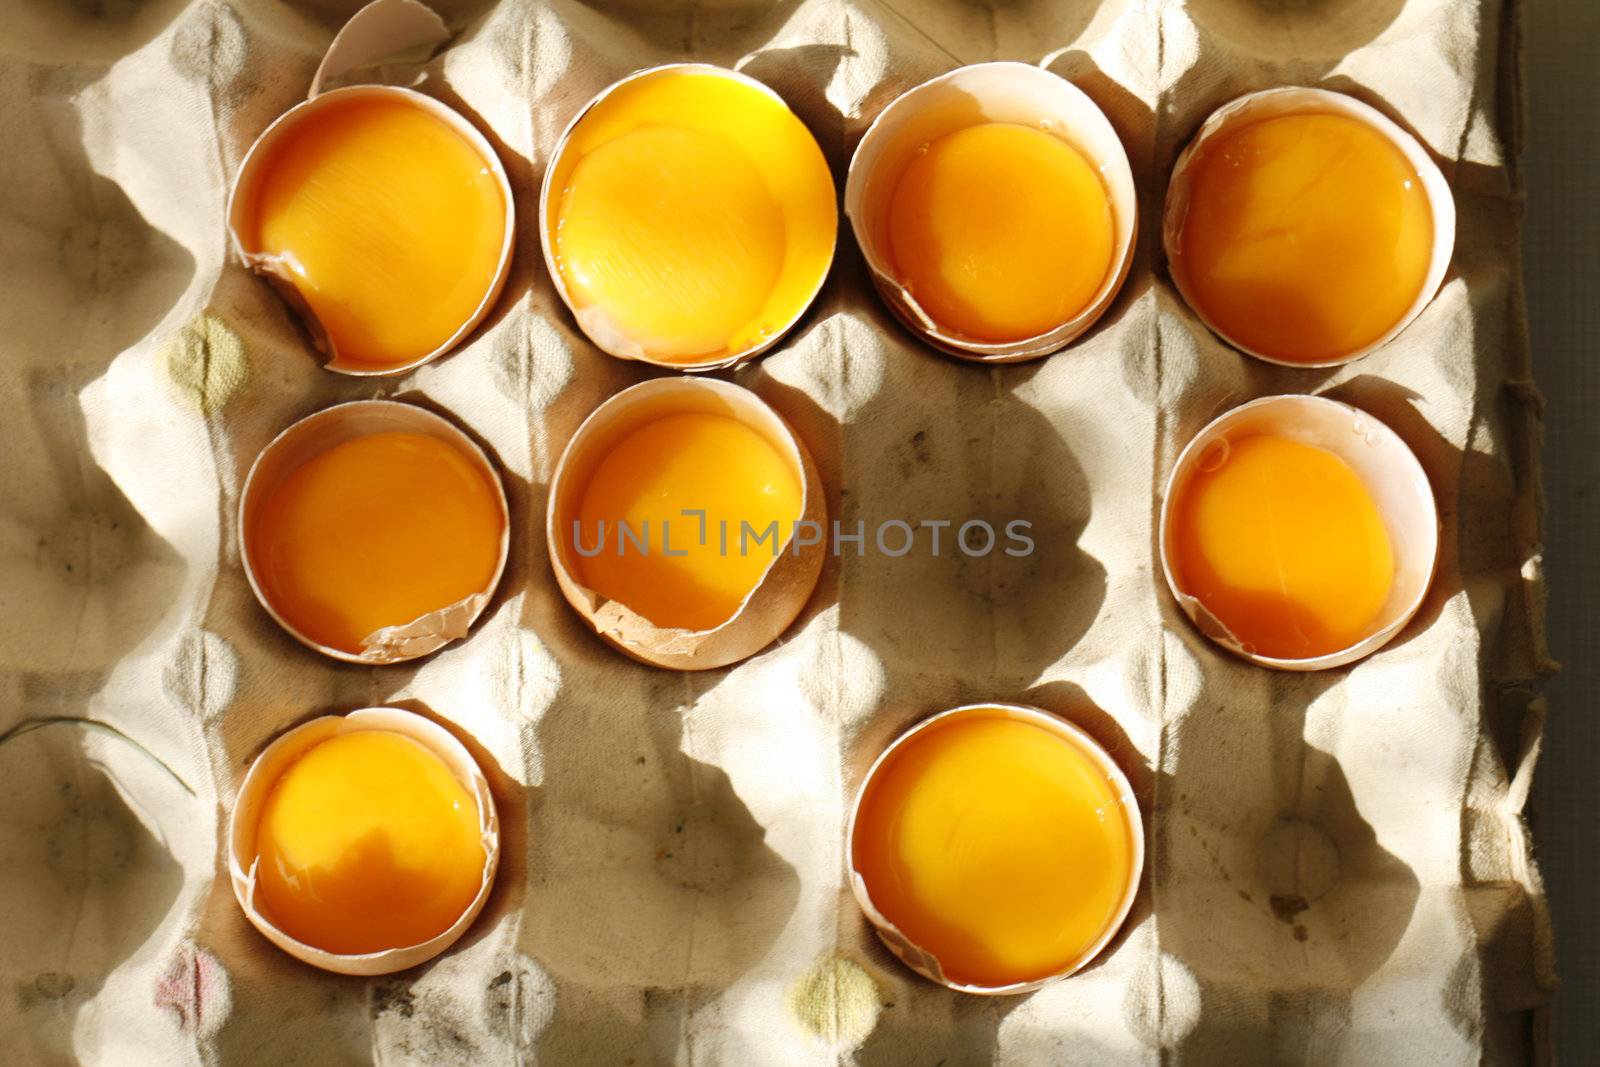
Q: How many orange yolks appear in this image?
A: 9